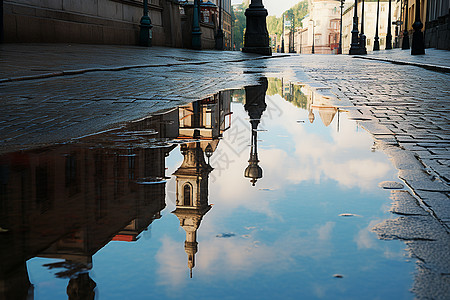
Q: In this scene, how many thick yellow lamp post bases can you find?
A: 0